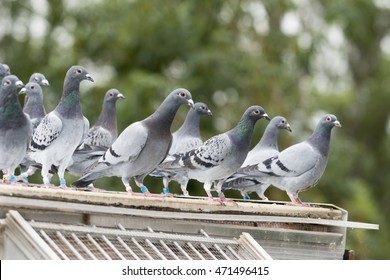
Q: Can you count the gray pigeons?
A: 11